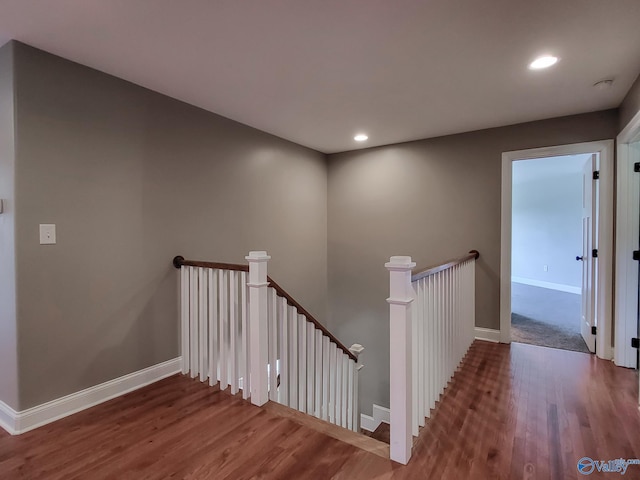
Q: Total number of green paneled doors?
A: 0